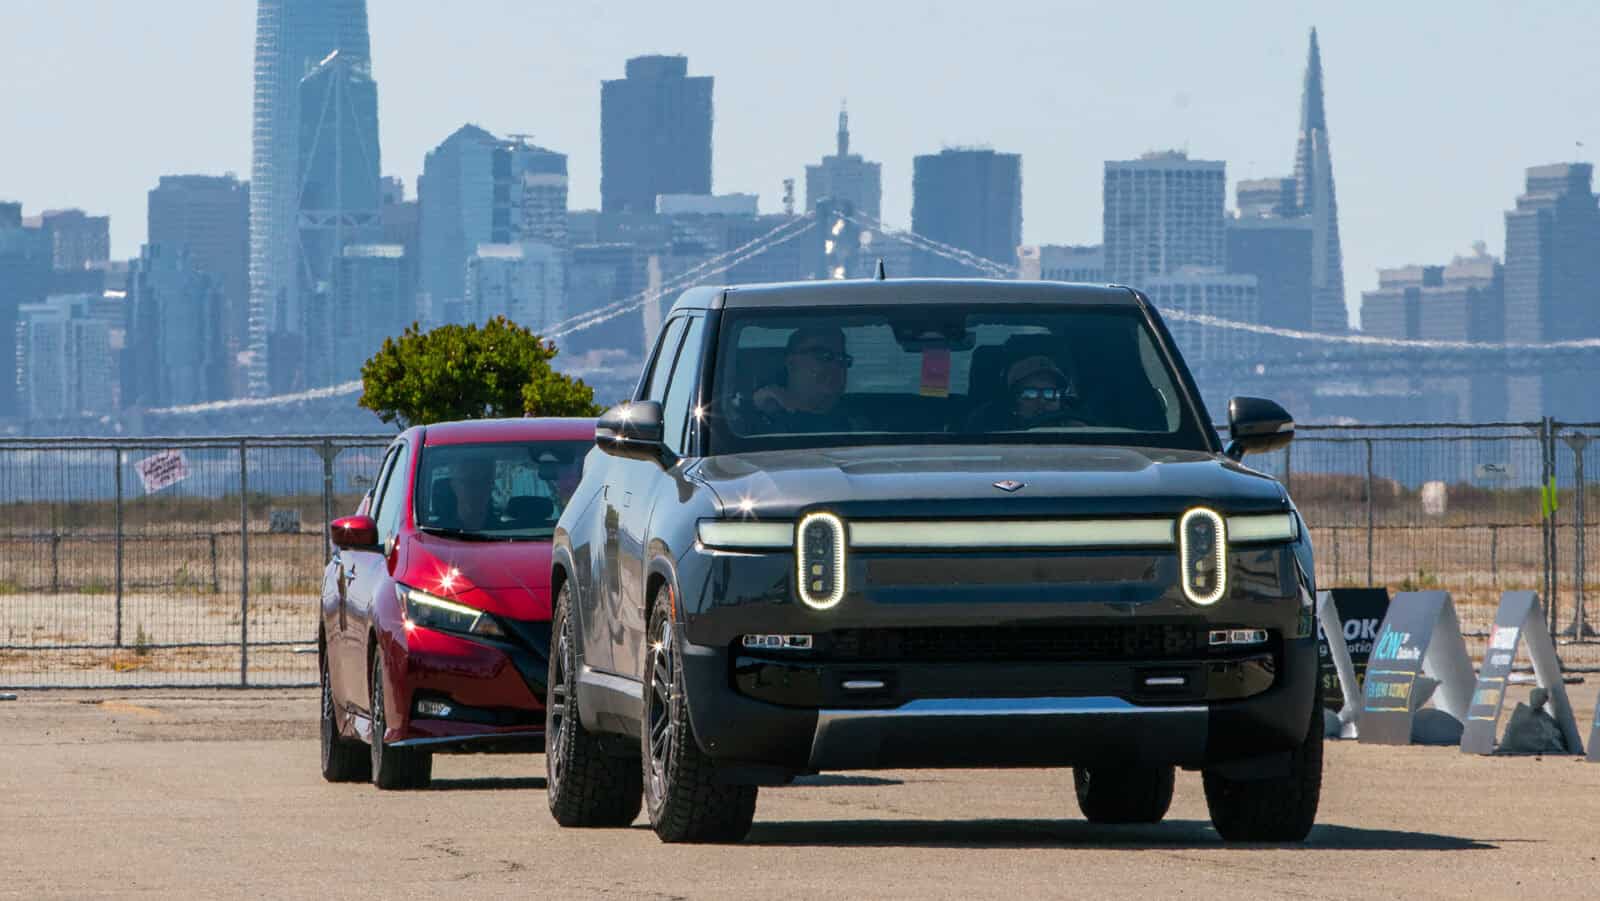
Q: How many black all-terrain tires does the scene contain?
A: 4